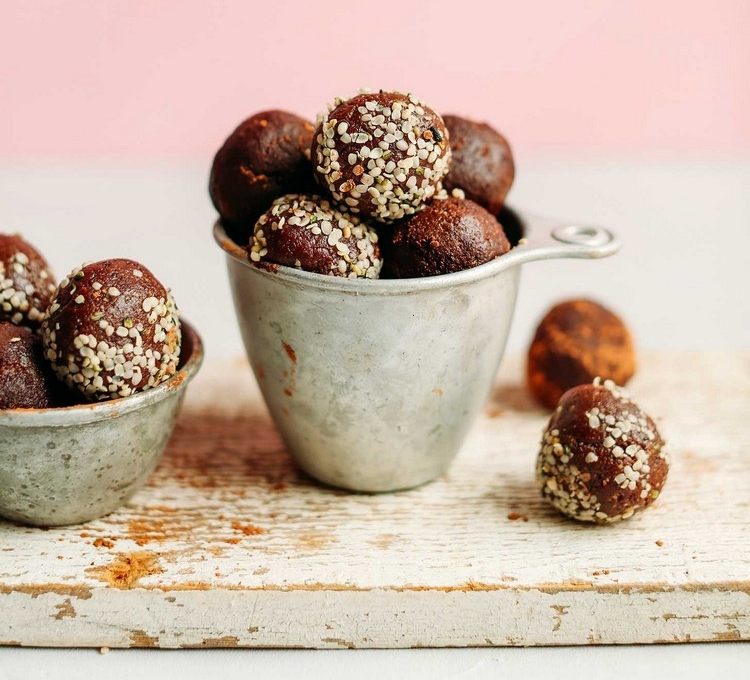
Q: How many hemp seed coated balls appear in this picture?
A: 5